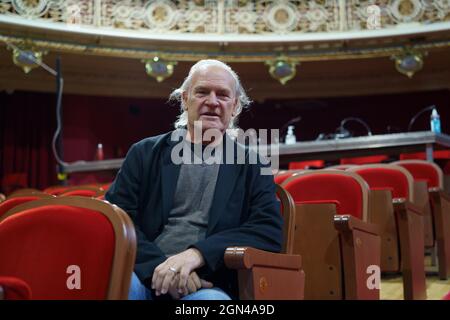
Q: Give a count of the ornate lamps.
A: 4